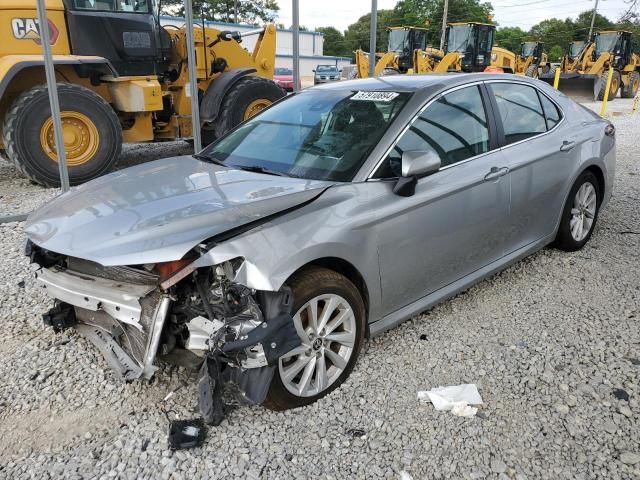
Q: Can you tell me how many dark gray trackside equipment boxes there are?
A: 0